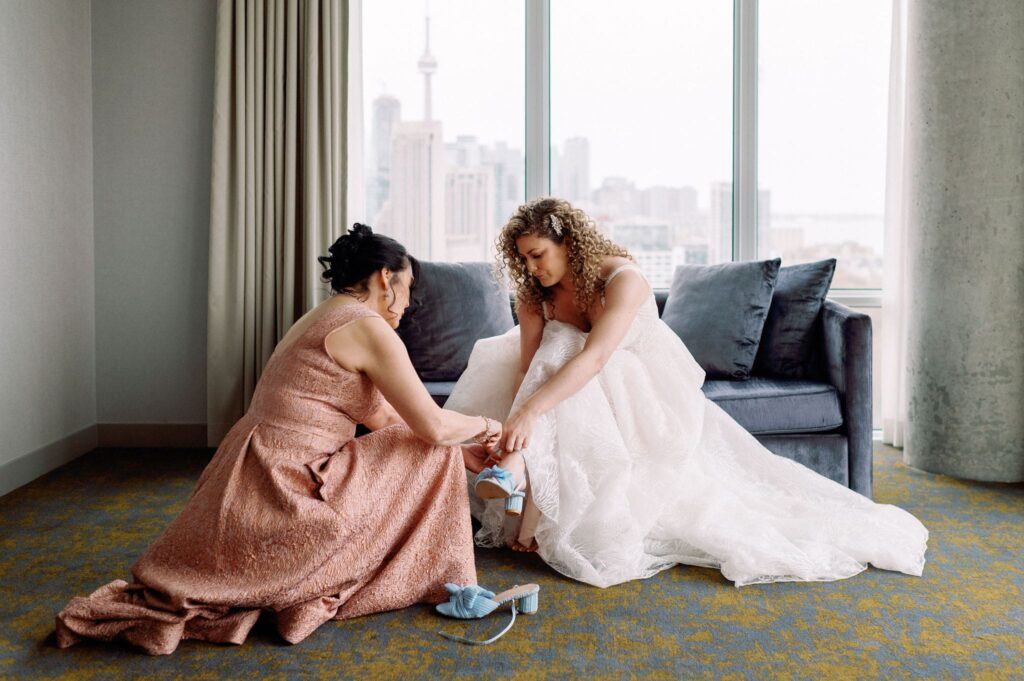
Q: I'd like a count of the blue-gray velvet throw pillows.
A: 3